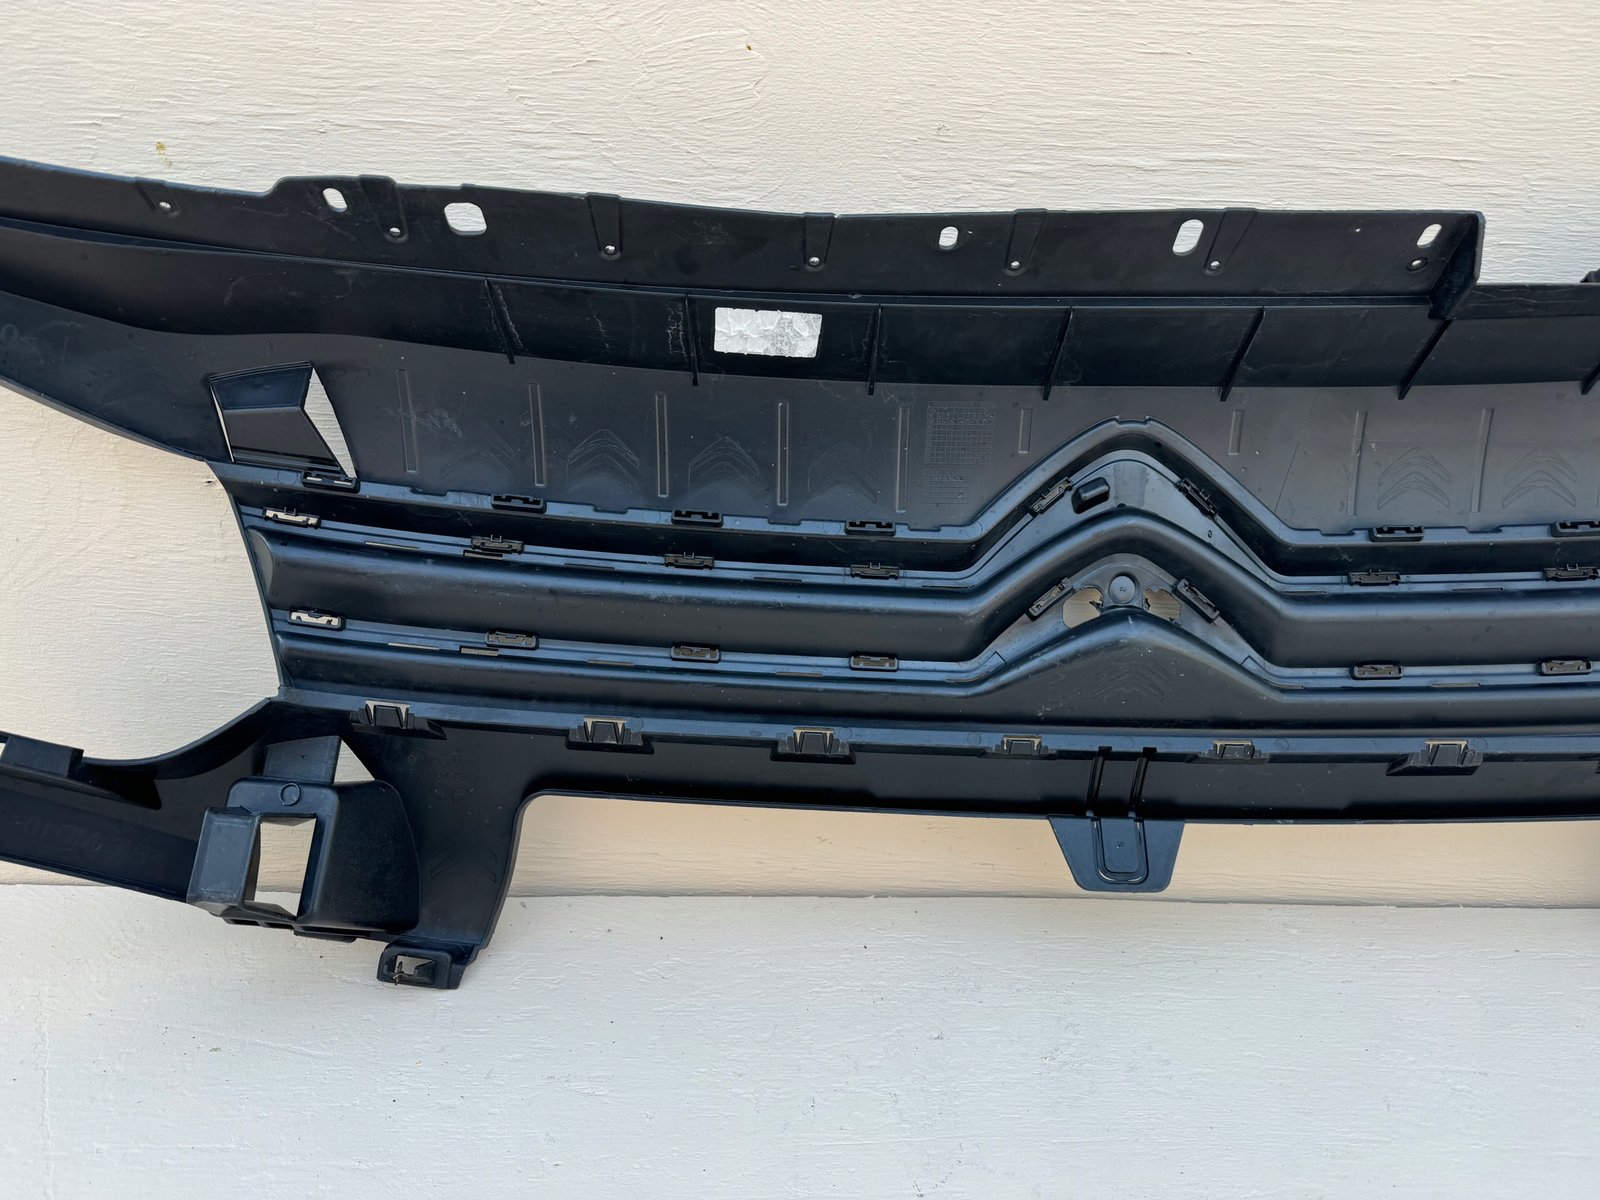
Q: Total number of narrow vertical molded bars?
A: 9